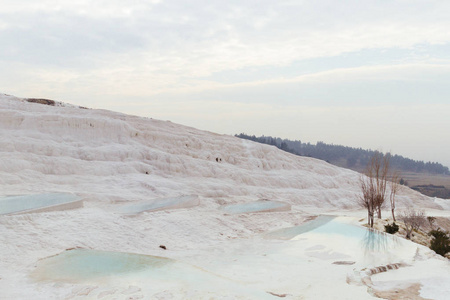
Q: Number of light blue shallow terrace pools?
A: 5